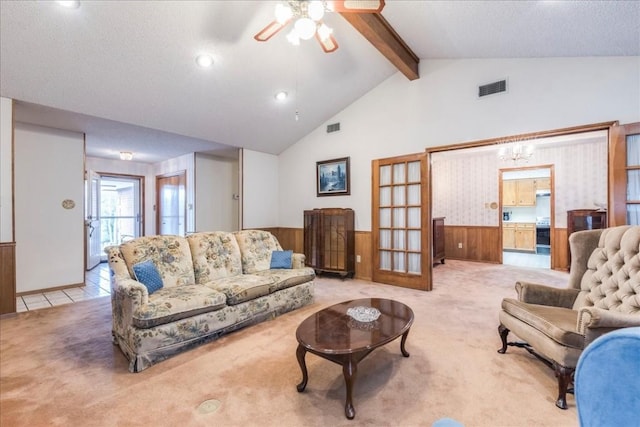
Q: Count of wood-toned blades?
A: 3